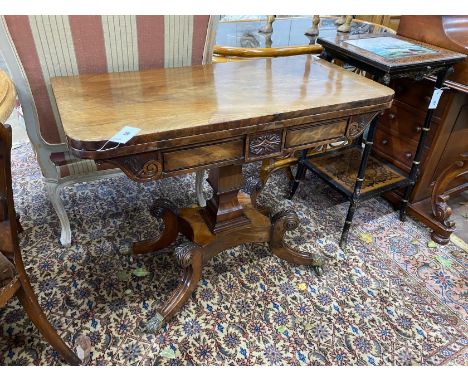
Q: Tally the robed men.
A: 0